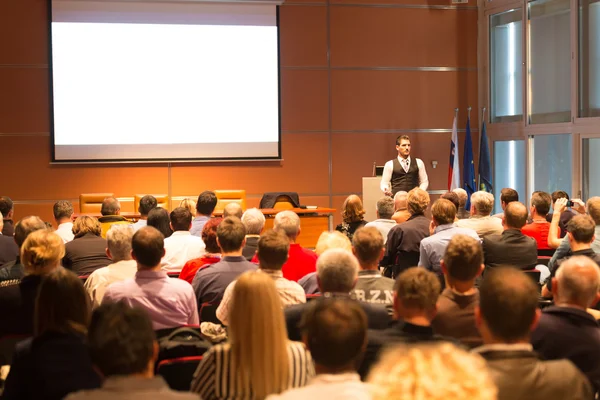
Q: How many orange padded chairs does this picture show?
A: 4